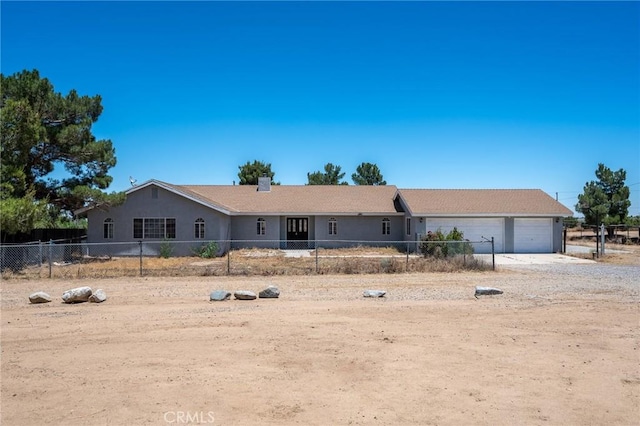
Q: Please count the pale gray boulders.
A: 8